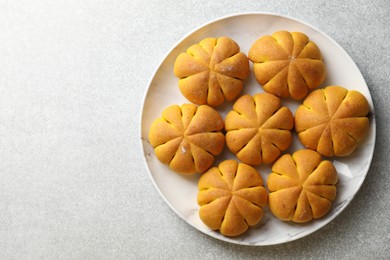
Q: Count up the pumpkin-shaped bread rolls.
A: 7